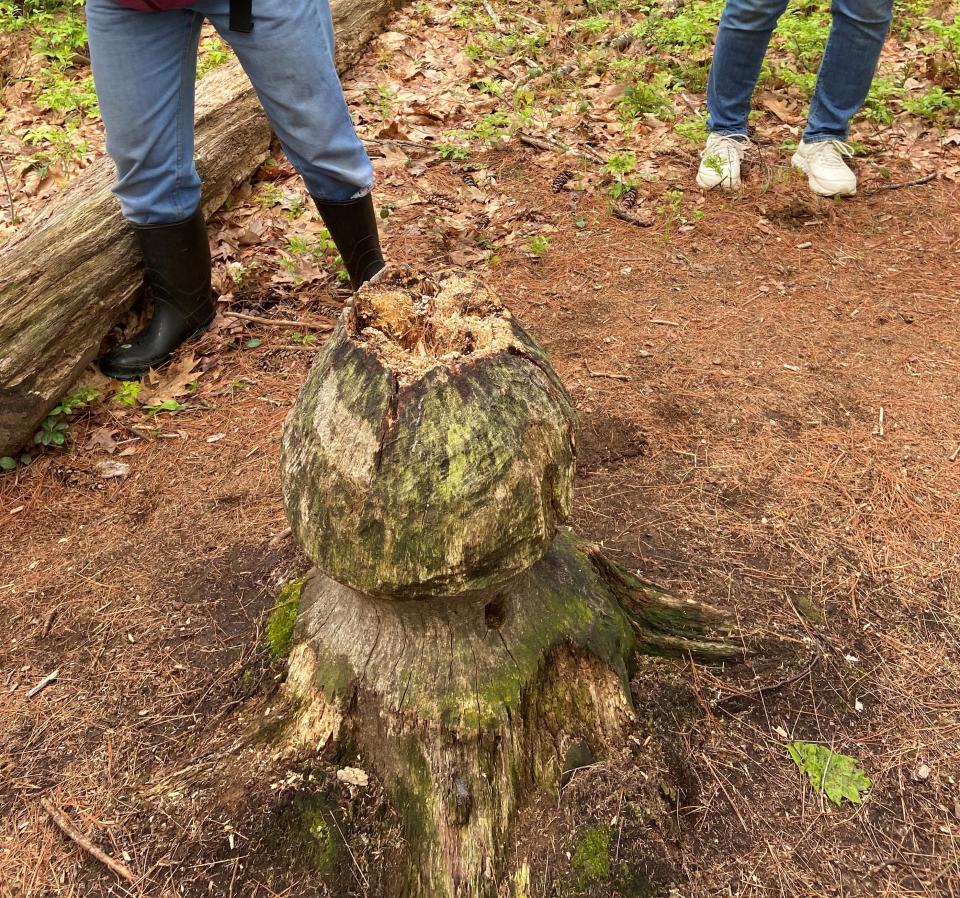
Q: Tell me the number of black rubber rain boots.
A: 2